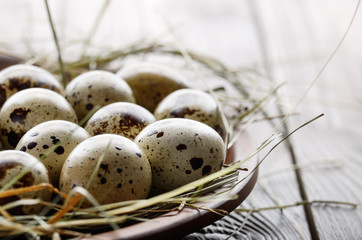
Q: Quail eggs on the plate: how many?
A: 10